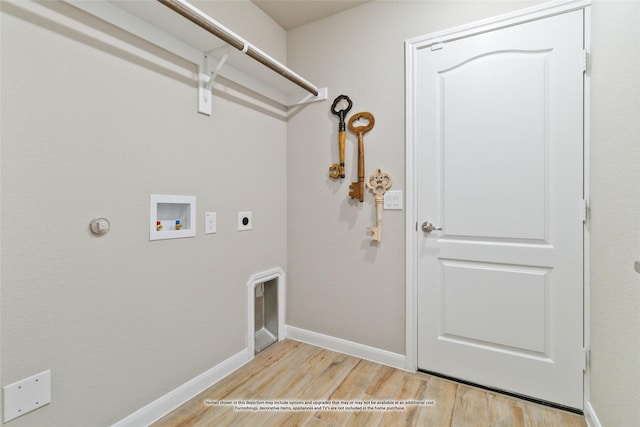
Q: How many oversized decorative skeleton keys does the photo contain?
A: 3